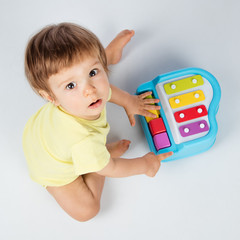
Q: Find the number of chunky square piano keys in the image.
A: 4